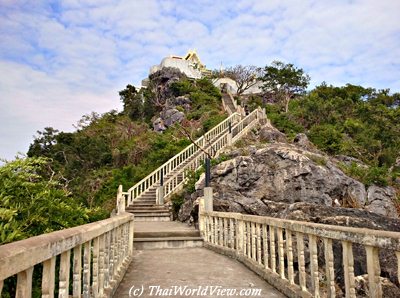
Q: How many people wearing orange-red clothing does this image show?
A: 0